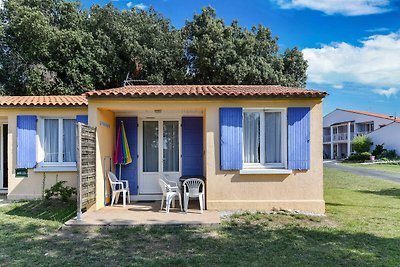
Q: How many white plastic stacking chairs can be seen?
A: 3